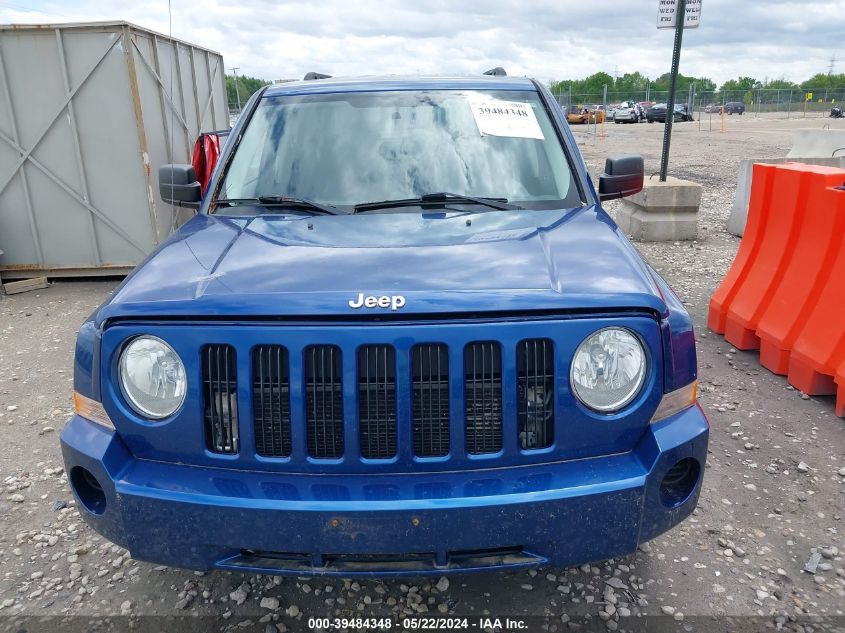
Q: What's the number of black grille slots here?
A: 7